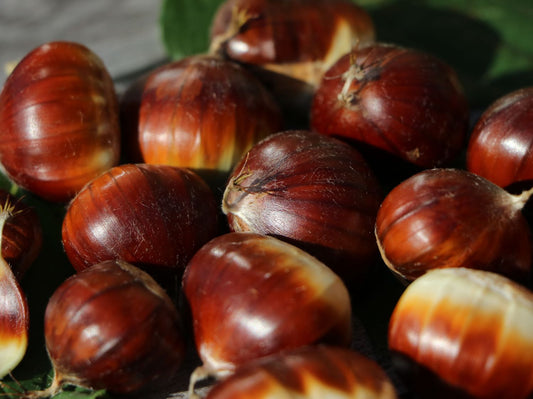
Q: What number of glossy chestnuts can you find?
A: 14